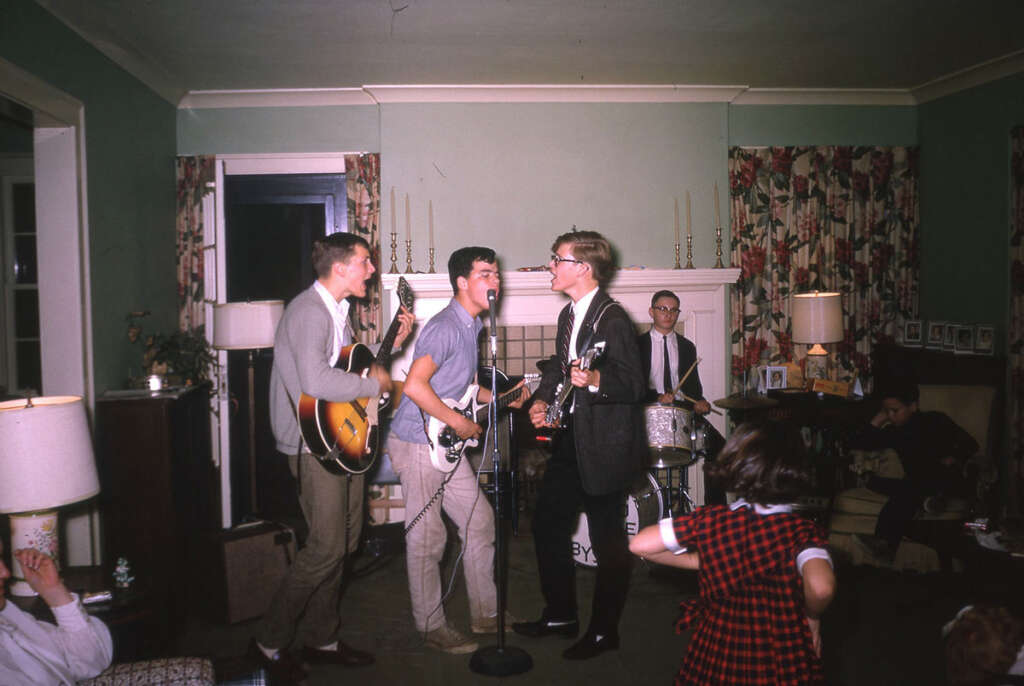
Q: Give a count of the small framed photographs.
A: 6